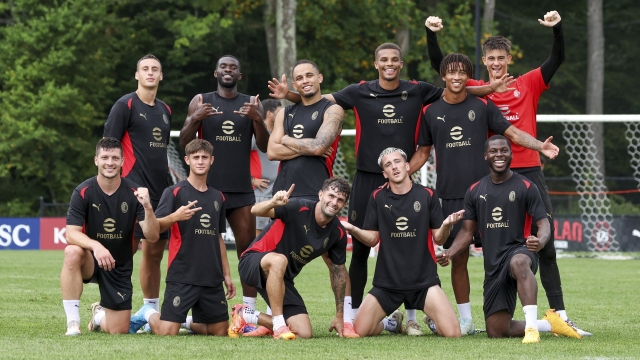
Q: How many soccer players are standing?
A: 6